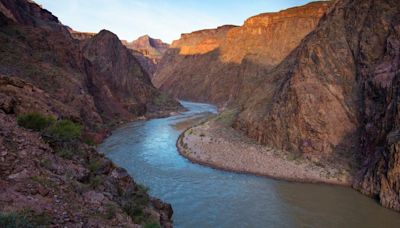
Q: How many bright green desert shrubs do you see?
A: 2